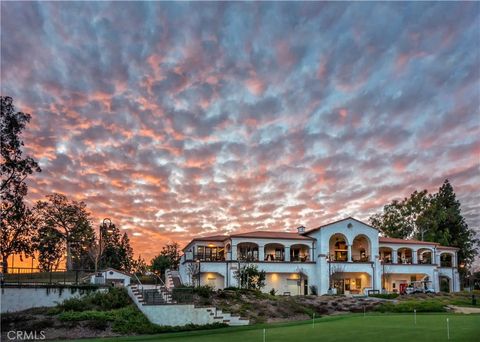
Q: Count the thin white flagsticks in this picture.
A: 5